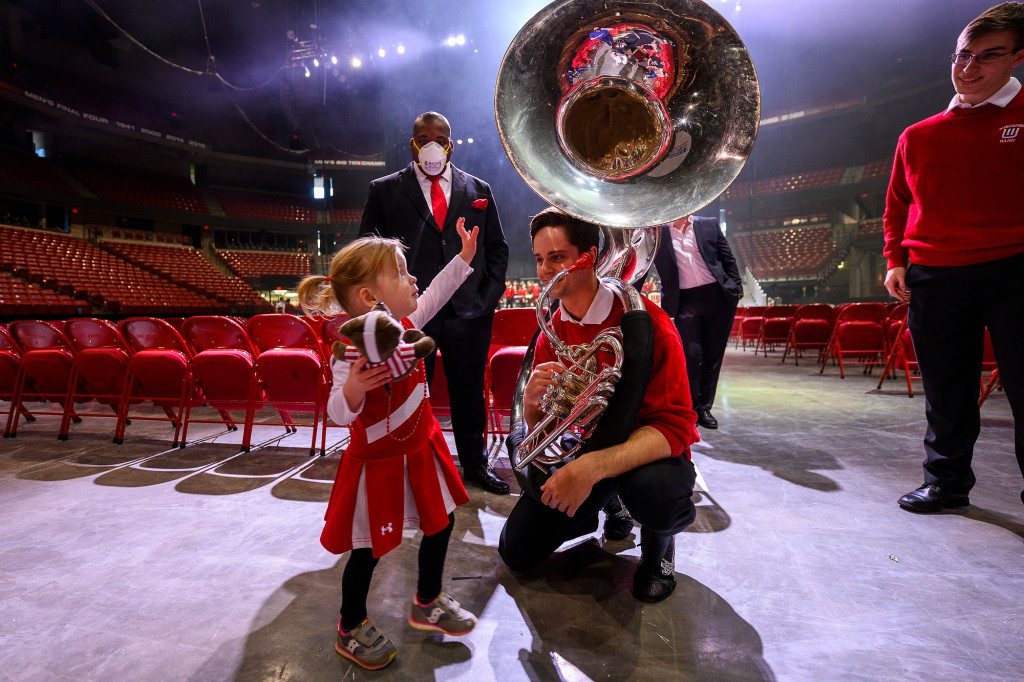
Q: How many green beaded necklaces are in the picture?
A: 0